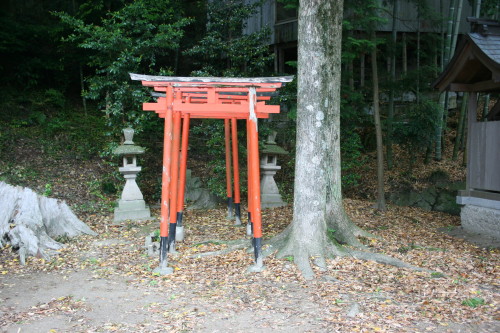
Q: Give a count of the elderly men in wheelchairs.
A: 0